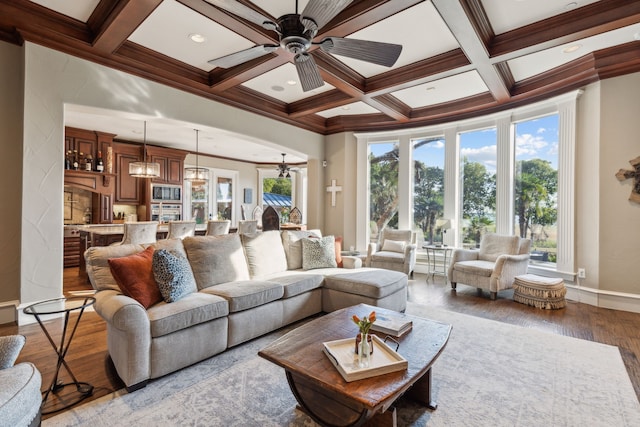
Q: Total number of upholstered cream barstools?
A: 4